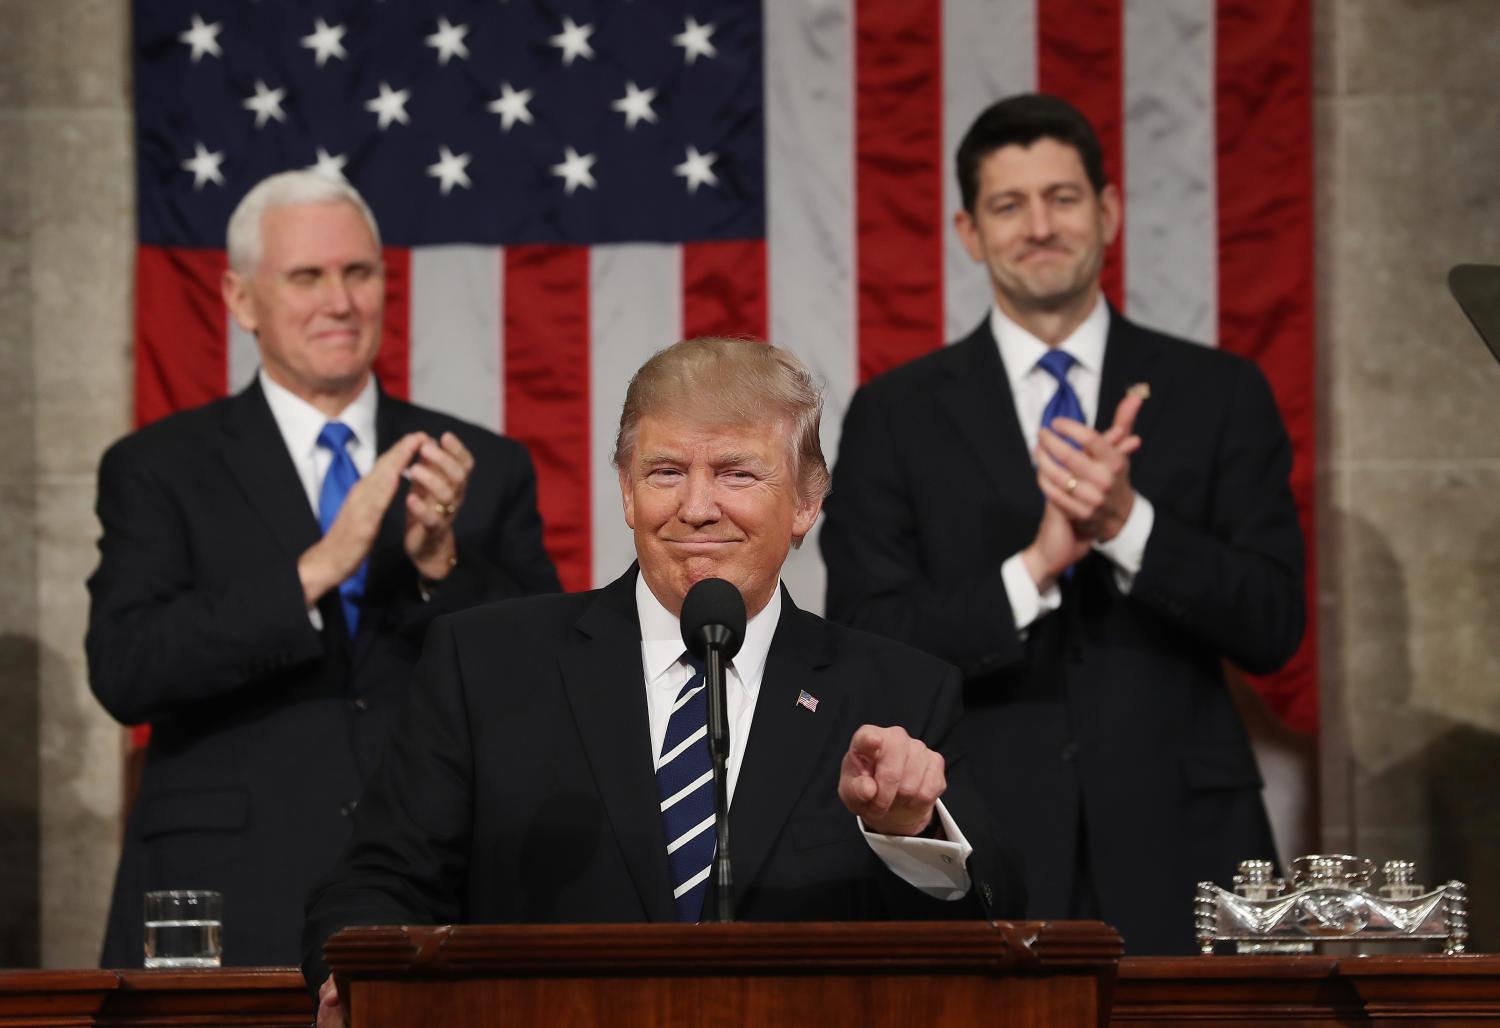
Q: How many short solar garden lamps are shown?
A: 0